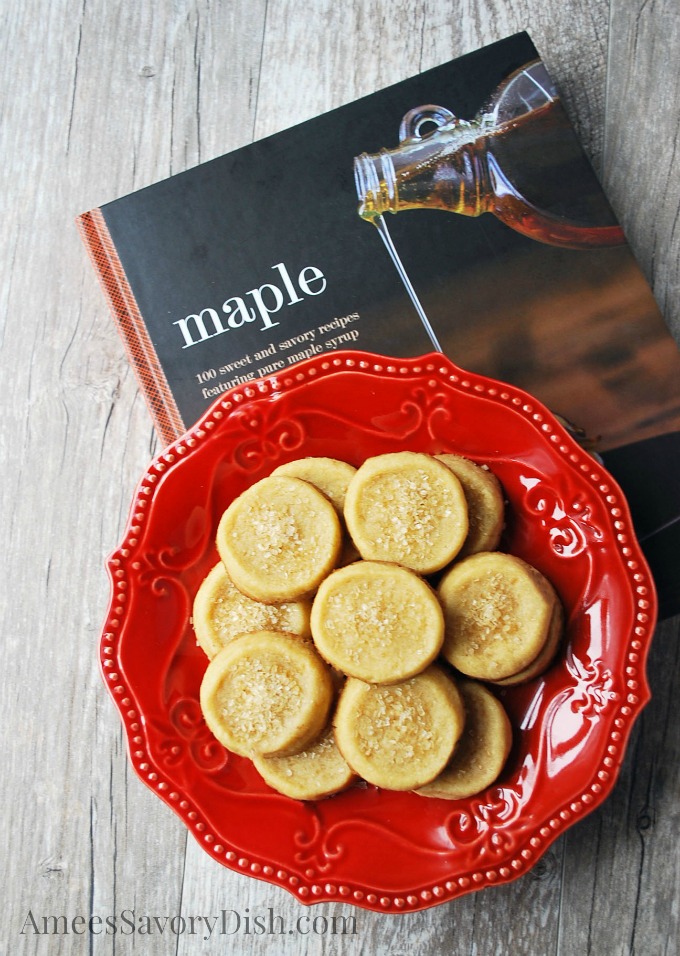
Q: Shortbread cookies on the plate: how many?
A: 12